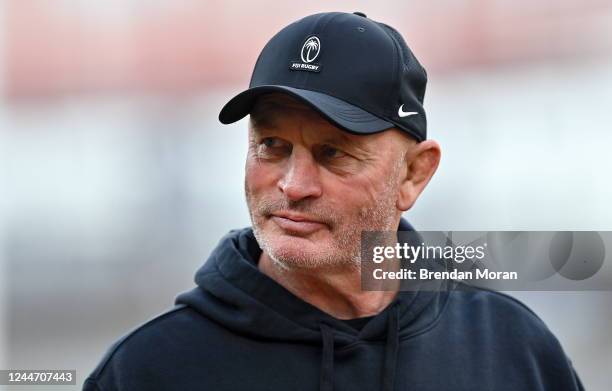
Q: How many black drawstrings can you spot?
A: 2